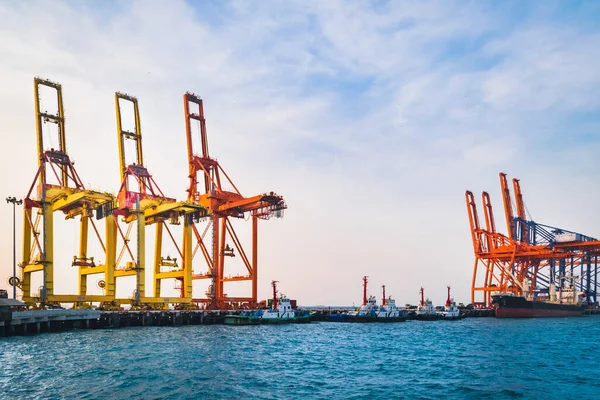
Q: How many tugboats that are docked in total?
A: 5